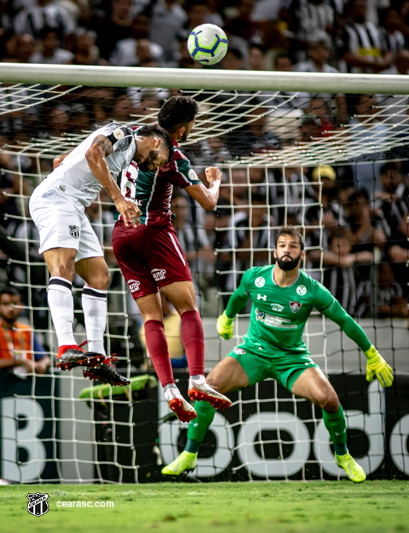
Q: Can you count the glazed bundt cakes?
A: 0